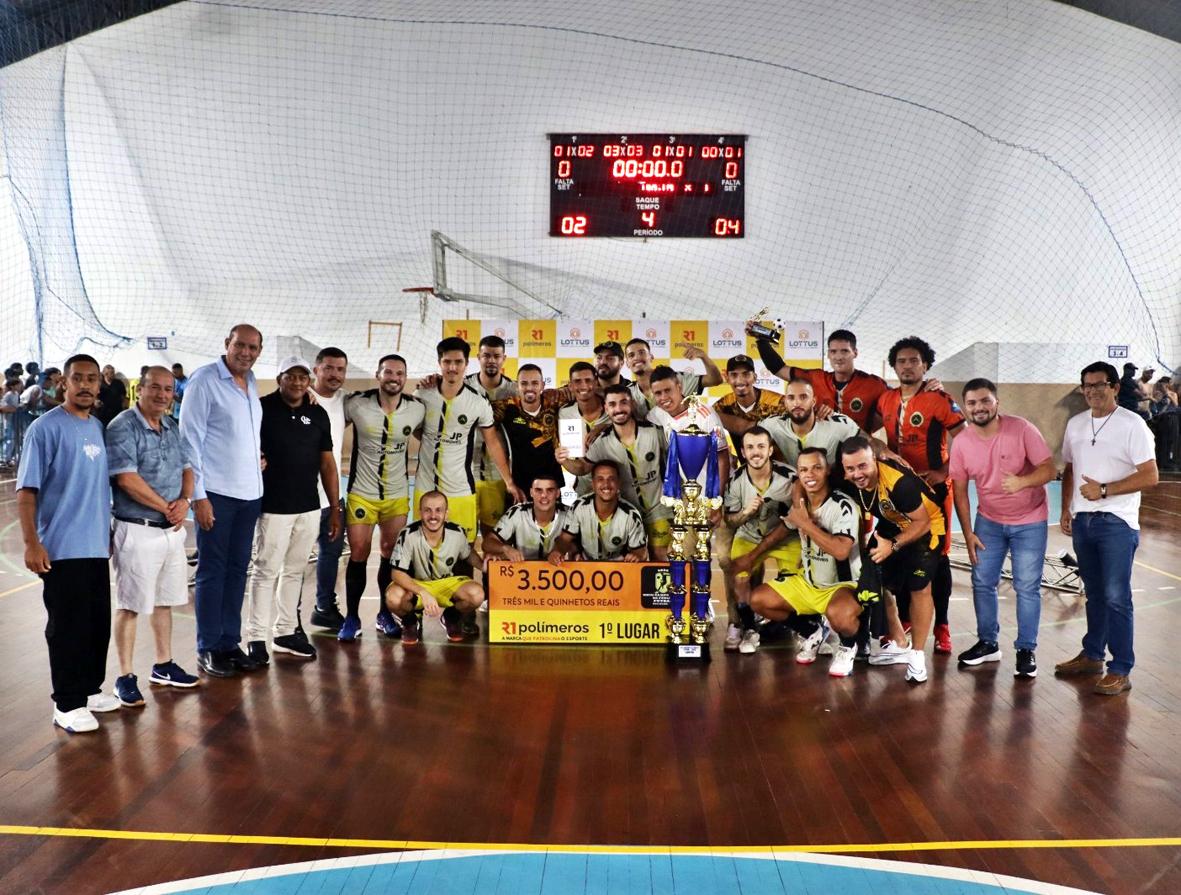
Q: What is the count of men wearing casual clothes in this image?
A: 7